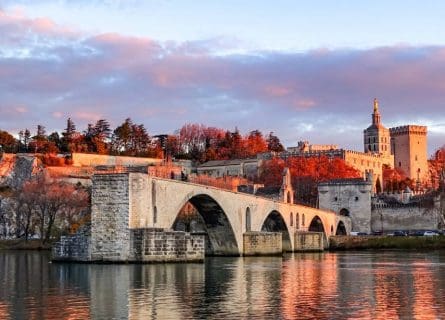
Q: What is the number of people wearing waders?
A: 0